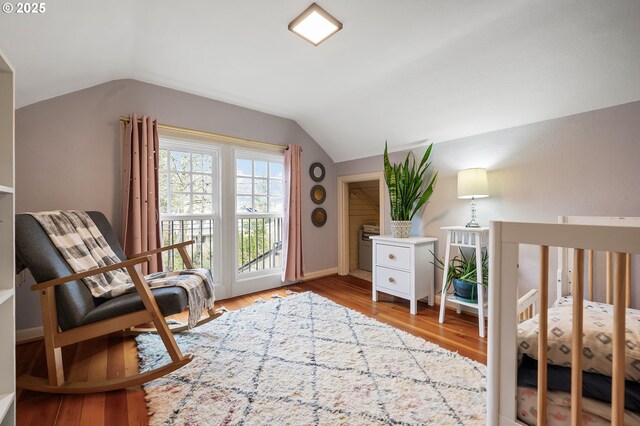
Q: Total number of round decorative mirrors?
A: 3